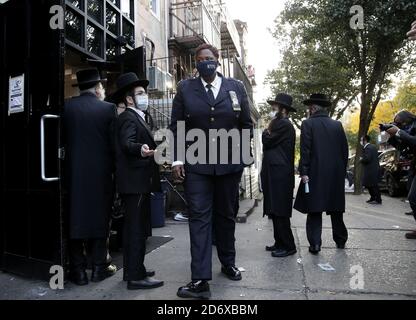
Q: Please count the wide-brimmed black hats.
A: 4